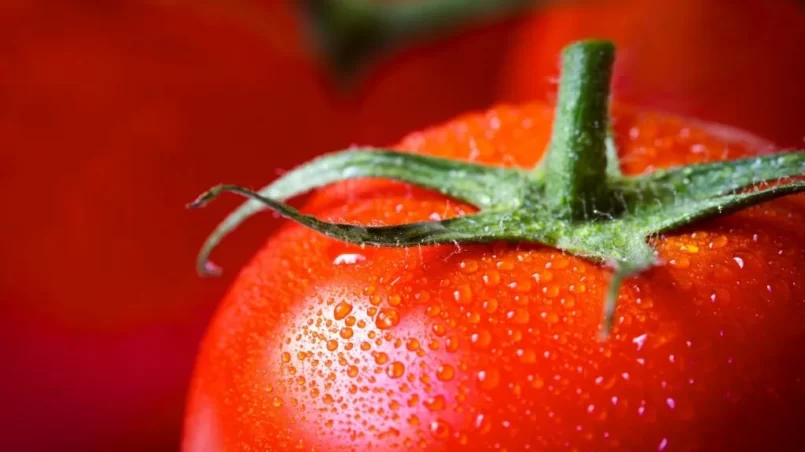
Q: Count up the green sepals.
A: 5